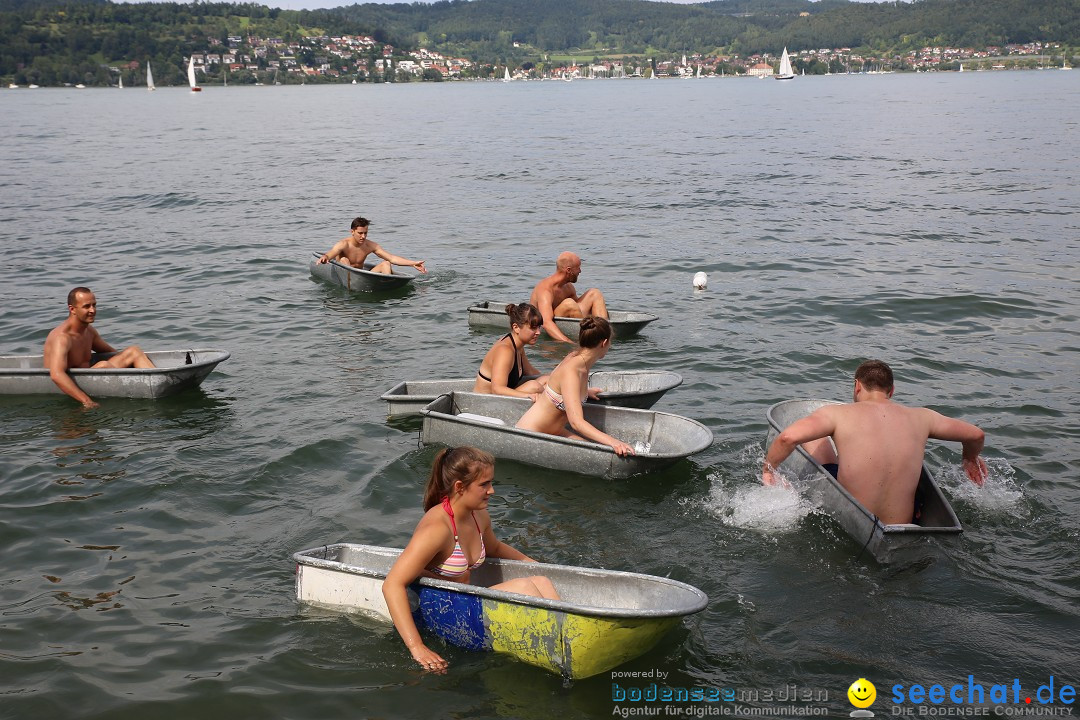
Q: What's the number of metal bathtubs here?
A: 7